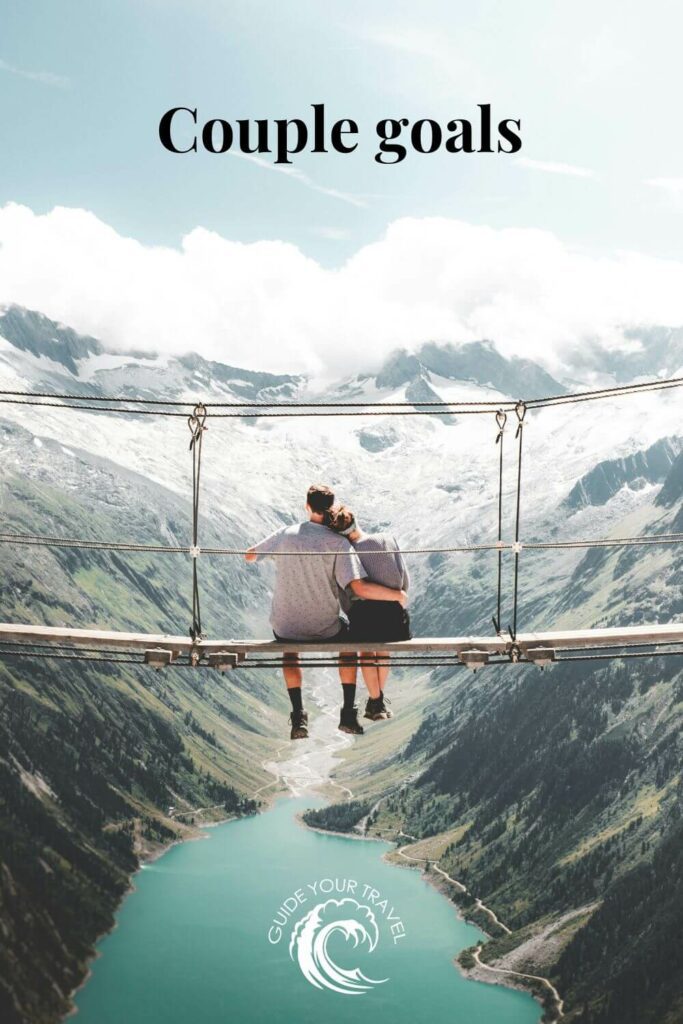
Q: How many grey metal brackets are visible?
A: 4